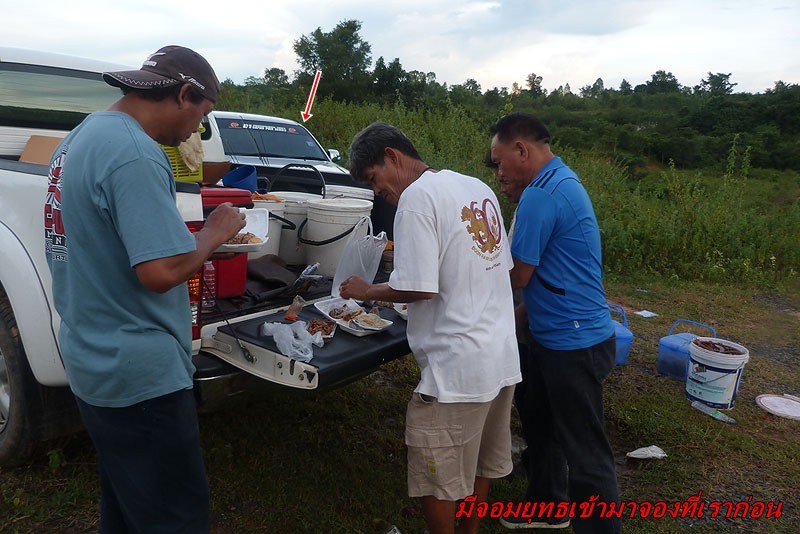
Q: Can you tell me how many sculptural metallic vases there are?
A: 0